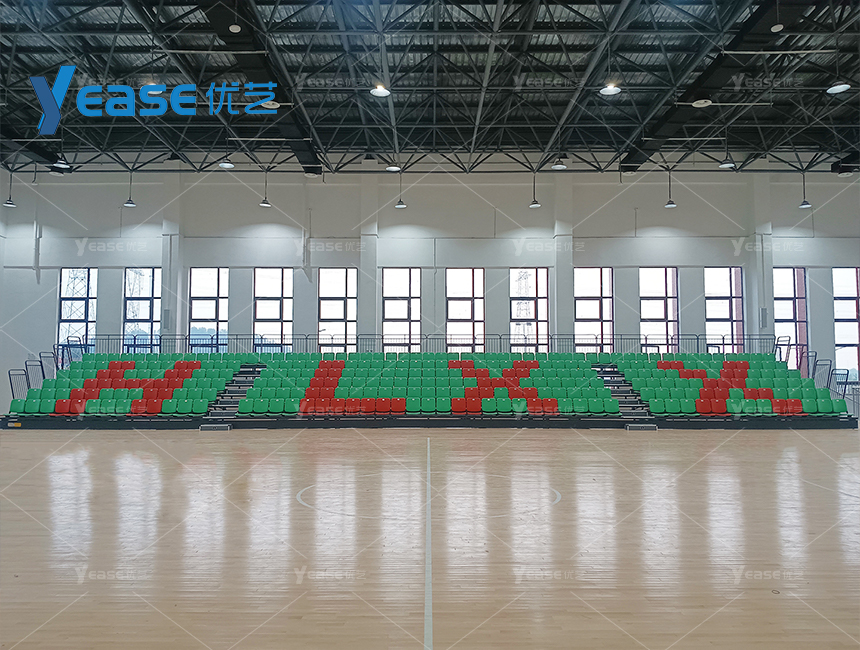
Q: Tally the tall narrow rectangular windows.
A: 13